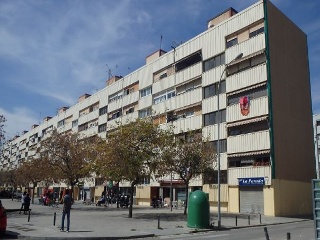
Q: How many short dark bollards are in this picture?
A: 8